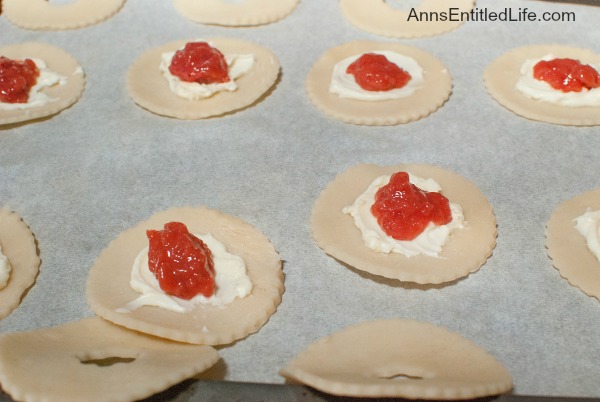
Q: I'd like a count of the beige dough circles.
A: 13